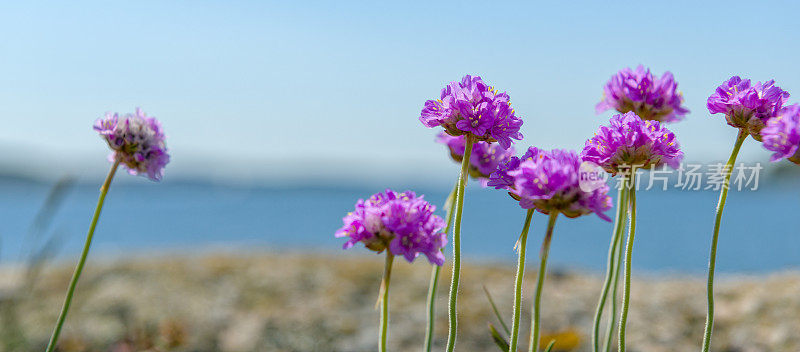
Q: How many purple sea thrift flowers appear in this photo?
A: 10